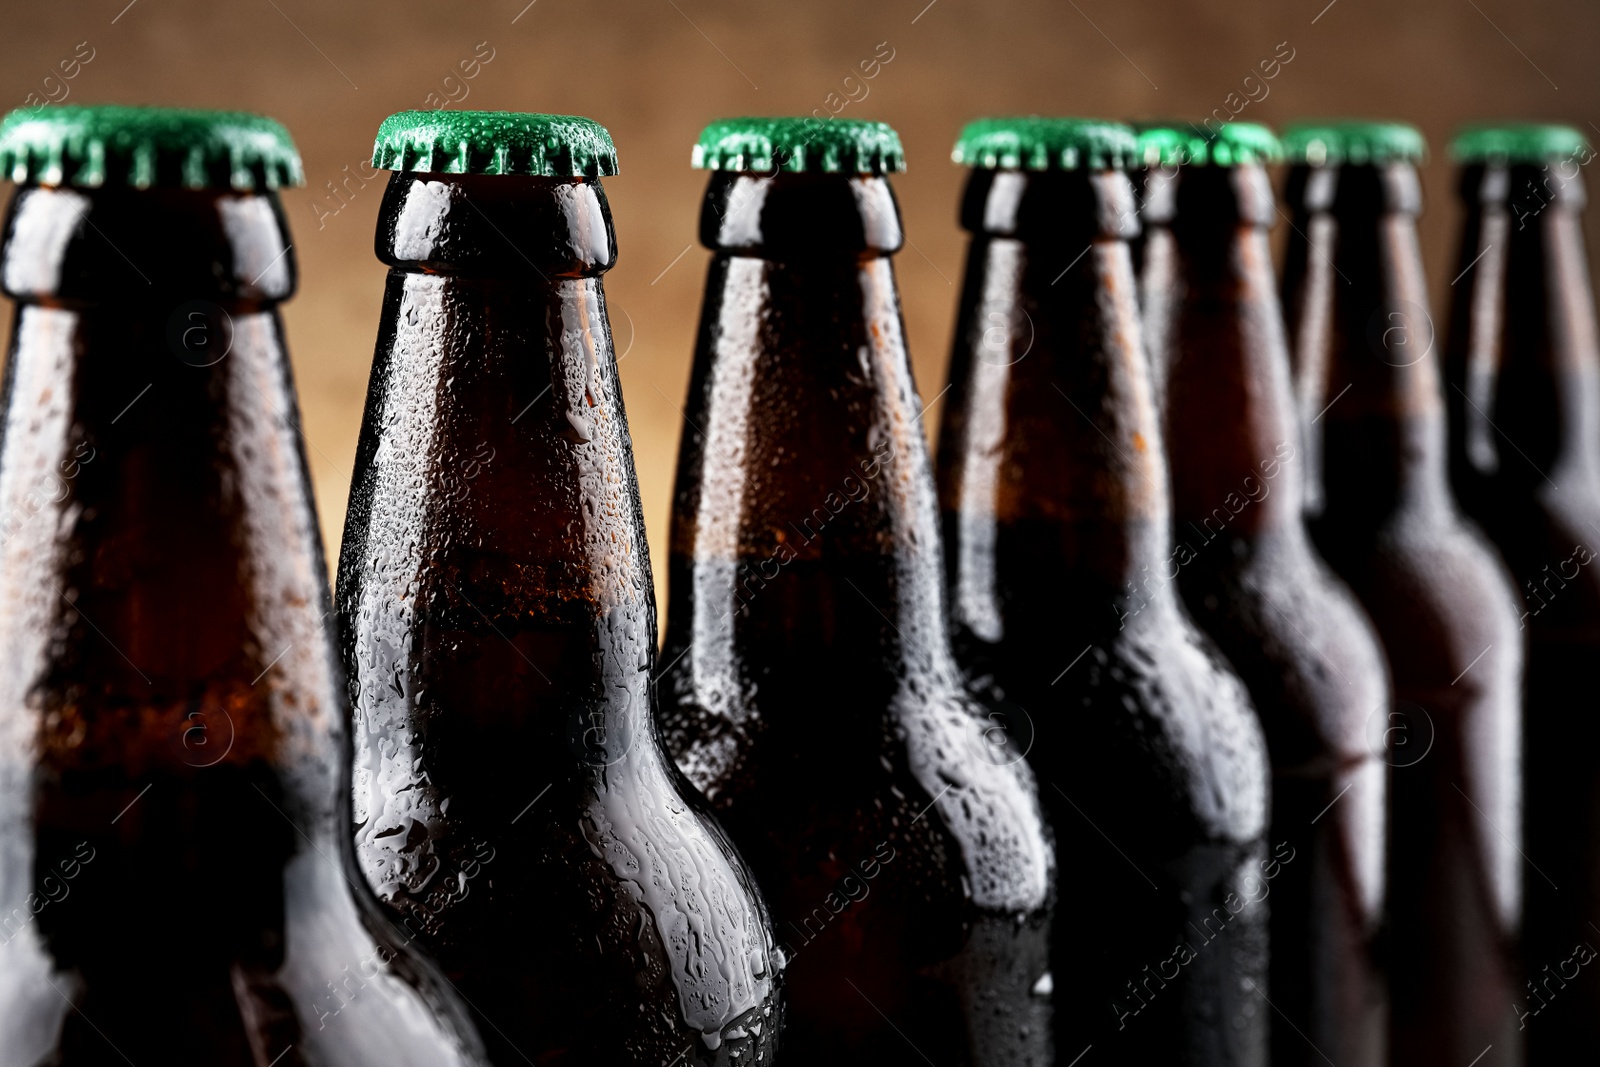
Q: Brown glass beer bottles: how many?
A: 7